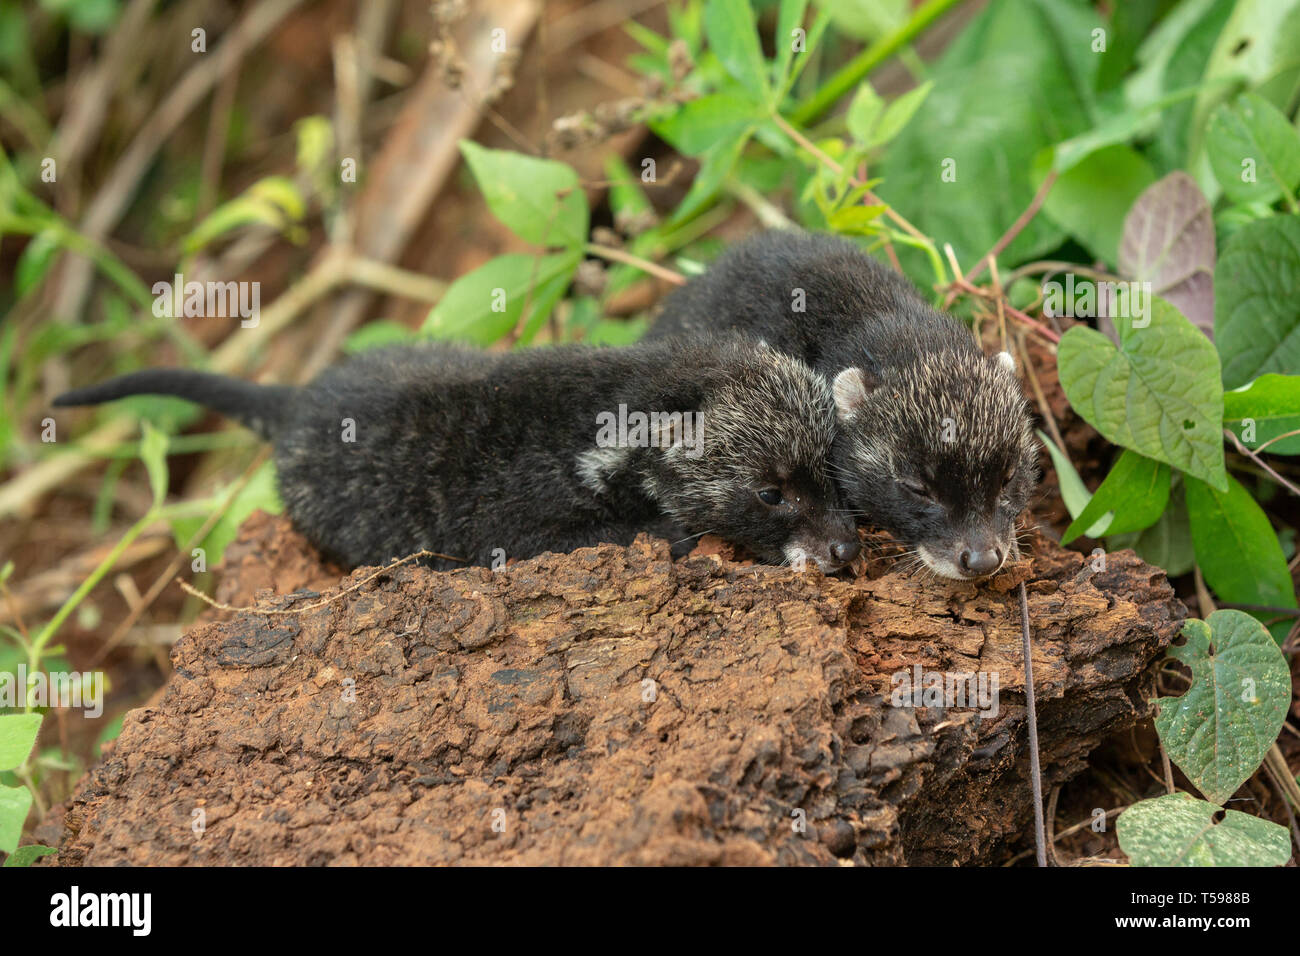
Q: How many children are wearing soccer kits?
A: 0